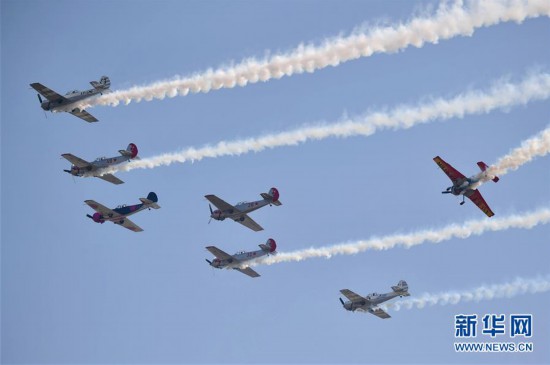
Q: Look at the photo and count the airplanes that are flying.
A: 7